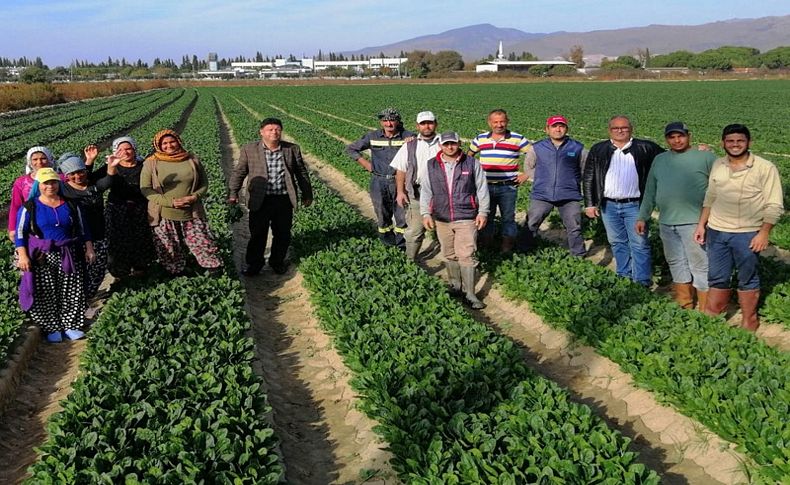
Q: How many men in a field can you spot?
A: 9